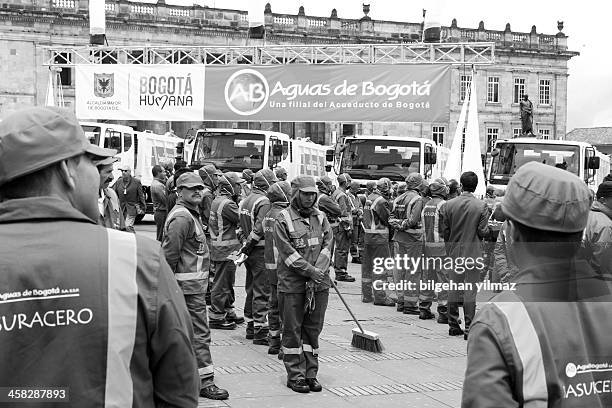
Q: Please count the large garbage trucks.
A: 4